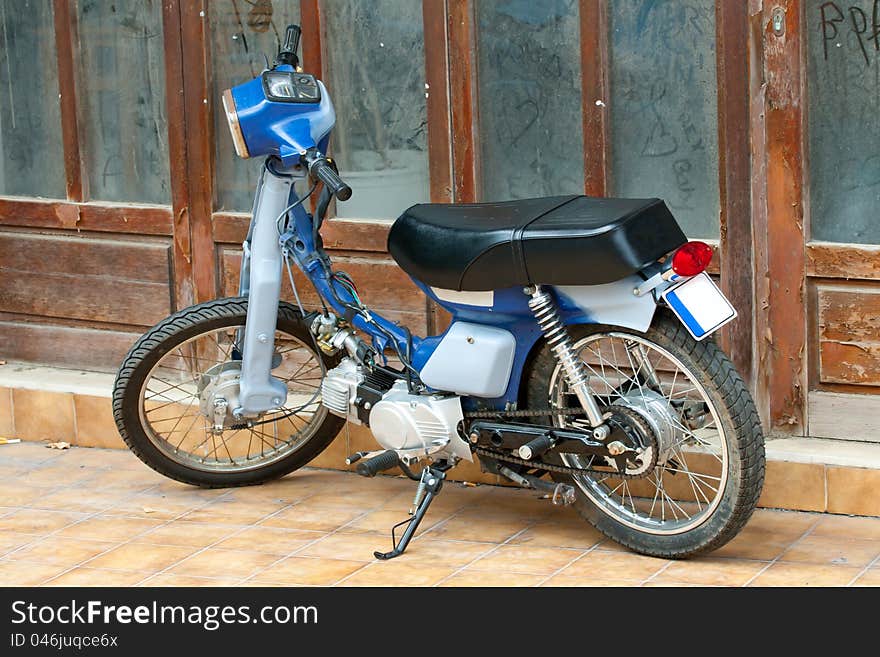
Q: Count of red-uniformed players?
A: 0